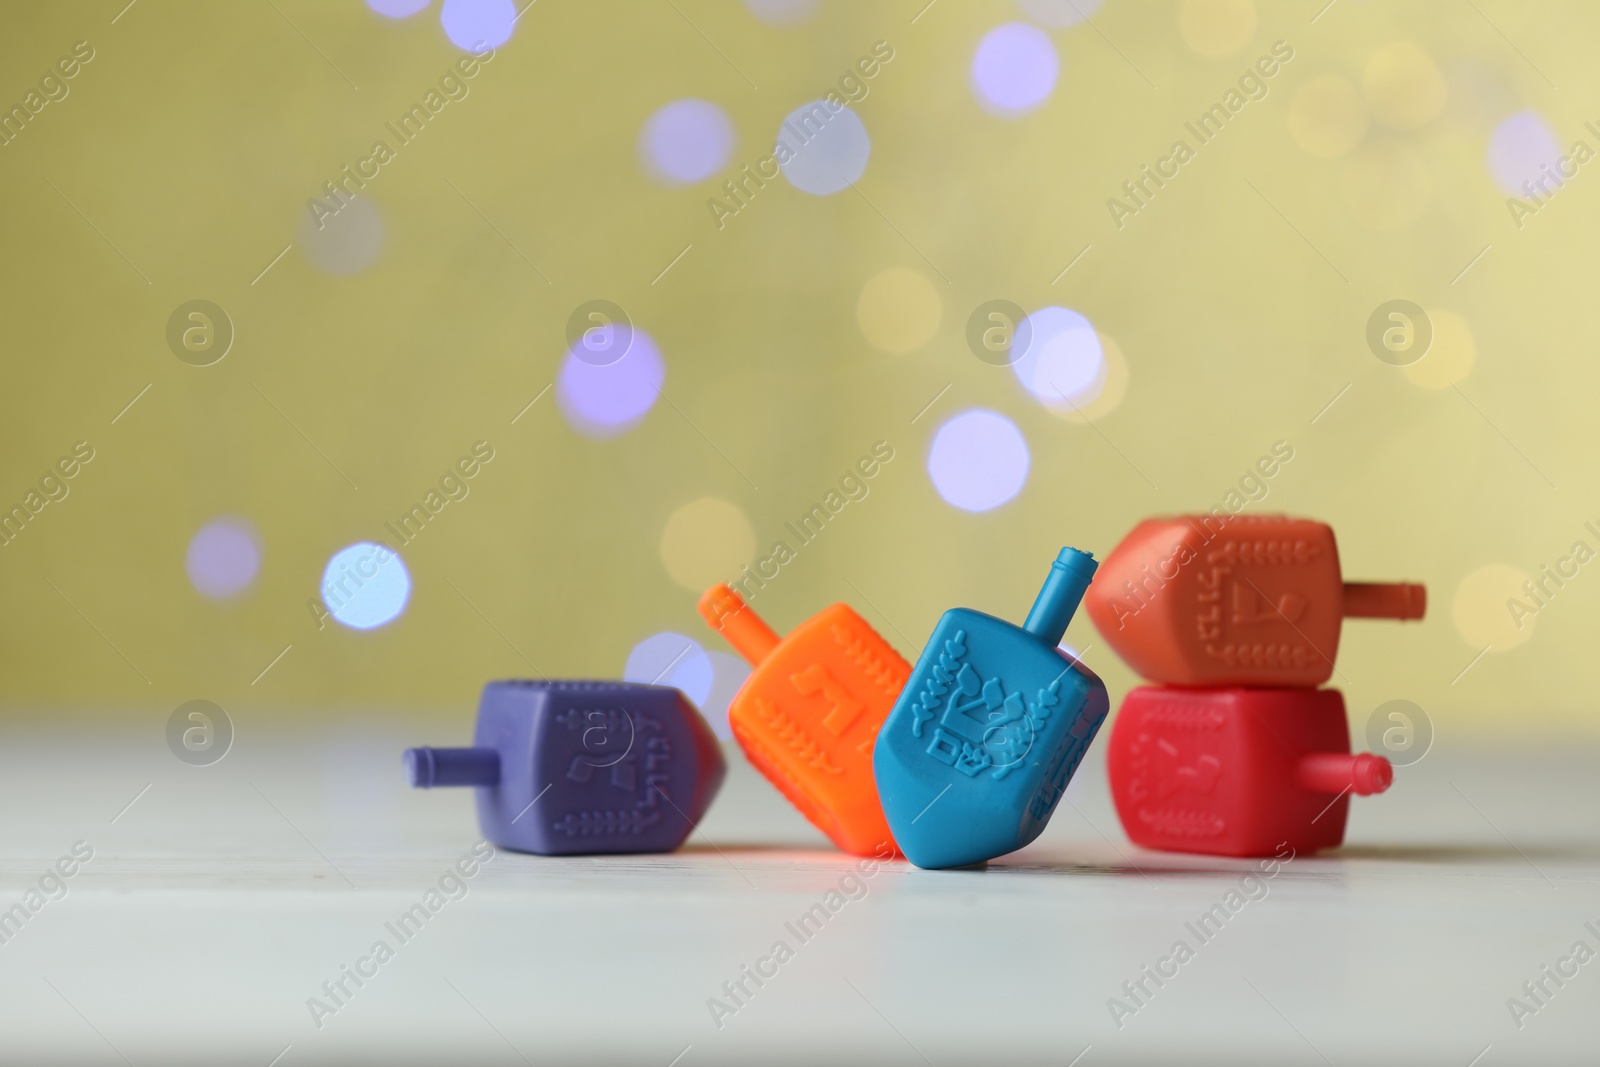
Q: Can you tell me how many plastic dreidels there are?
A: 5